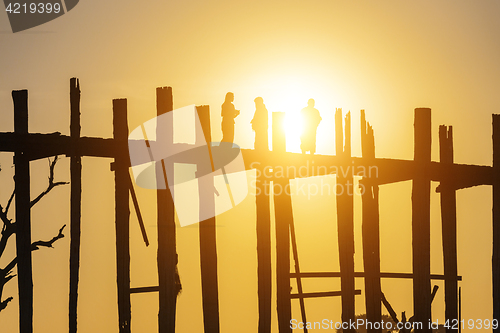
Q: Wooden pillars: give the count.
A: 12